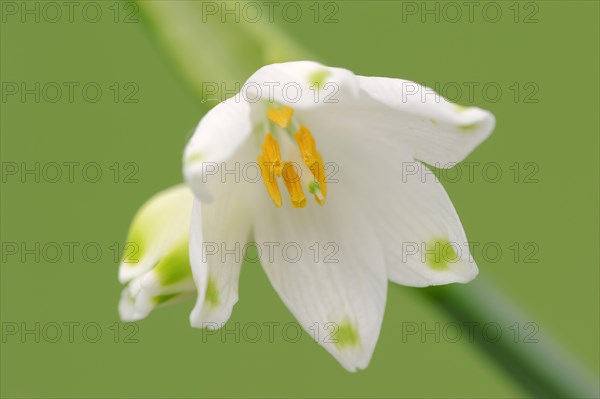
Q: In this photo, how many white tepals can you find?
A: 6